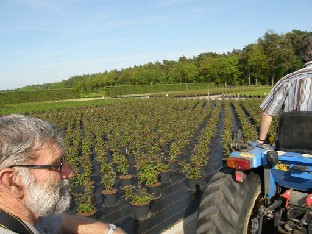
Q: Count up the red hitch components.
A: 2